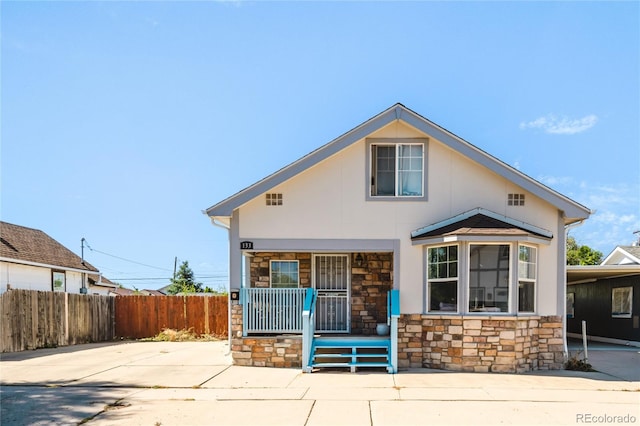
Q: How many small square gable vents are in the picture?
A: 2